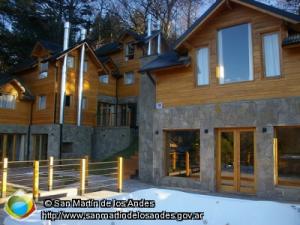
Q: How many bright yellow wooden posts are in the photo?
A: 5